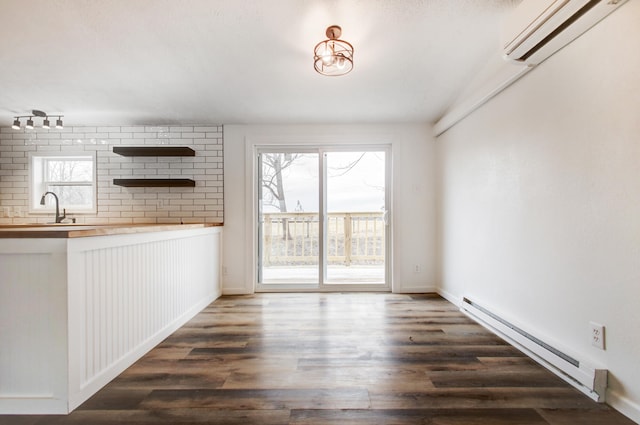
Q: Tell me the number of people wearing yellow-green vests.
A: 0